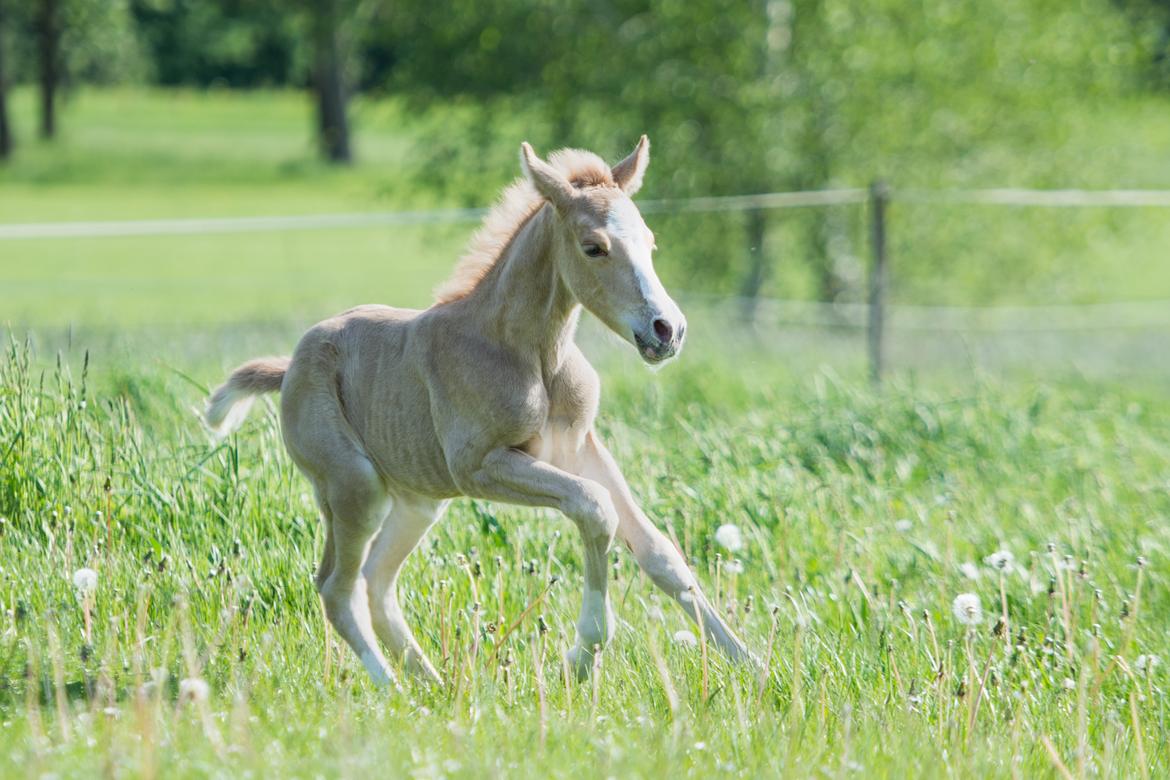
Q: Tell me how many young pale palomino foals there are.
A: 1